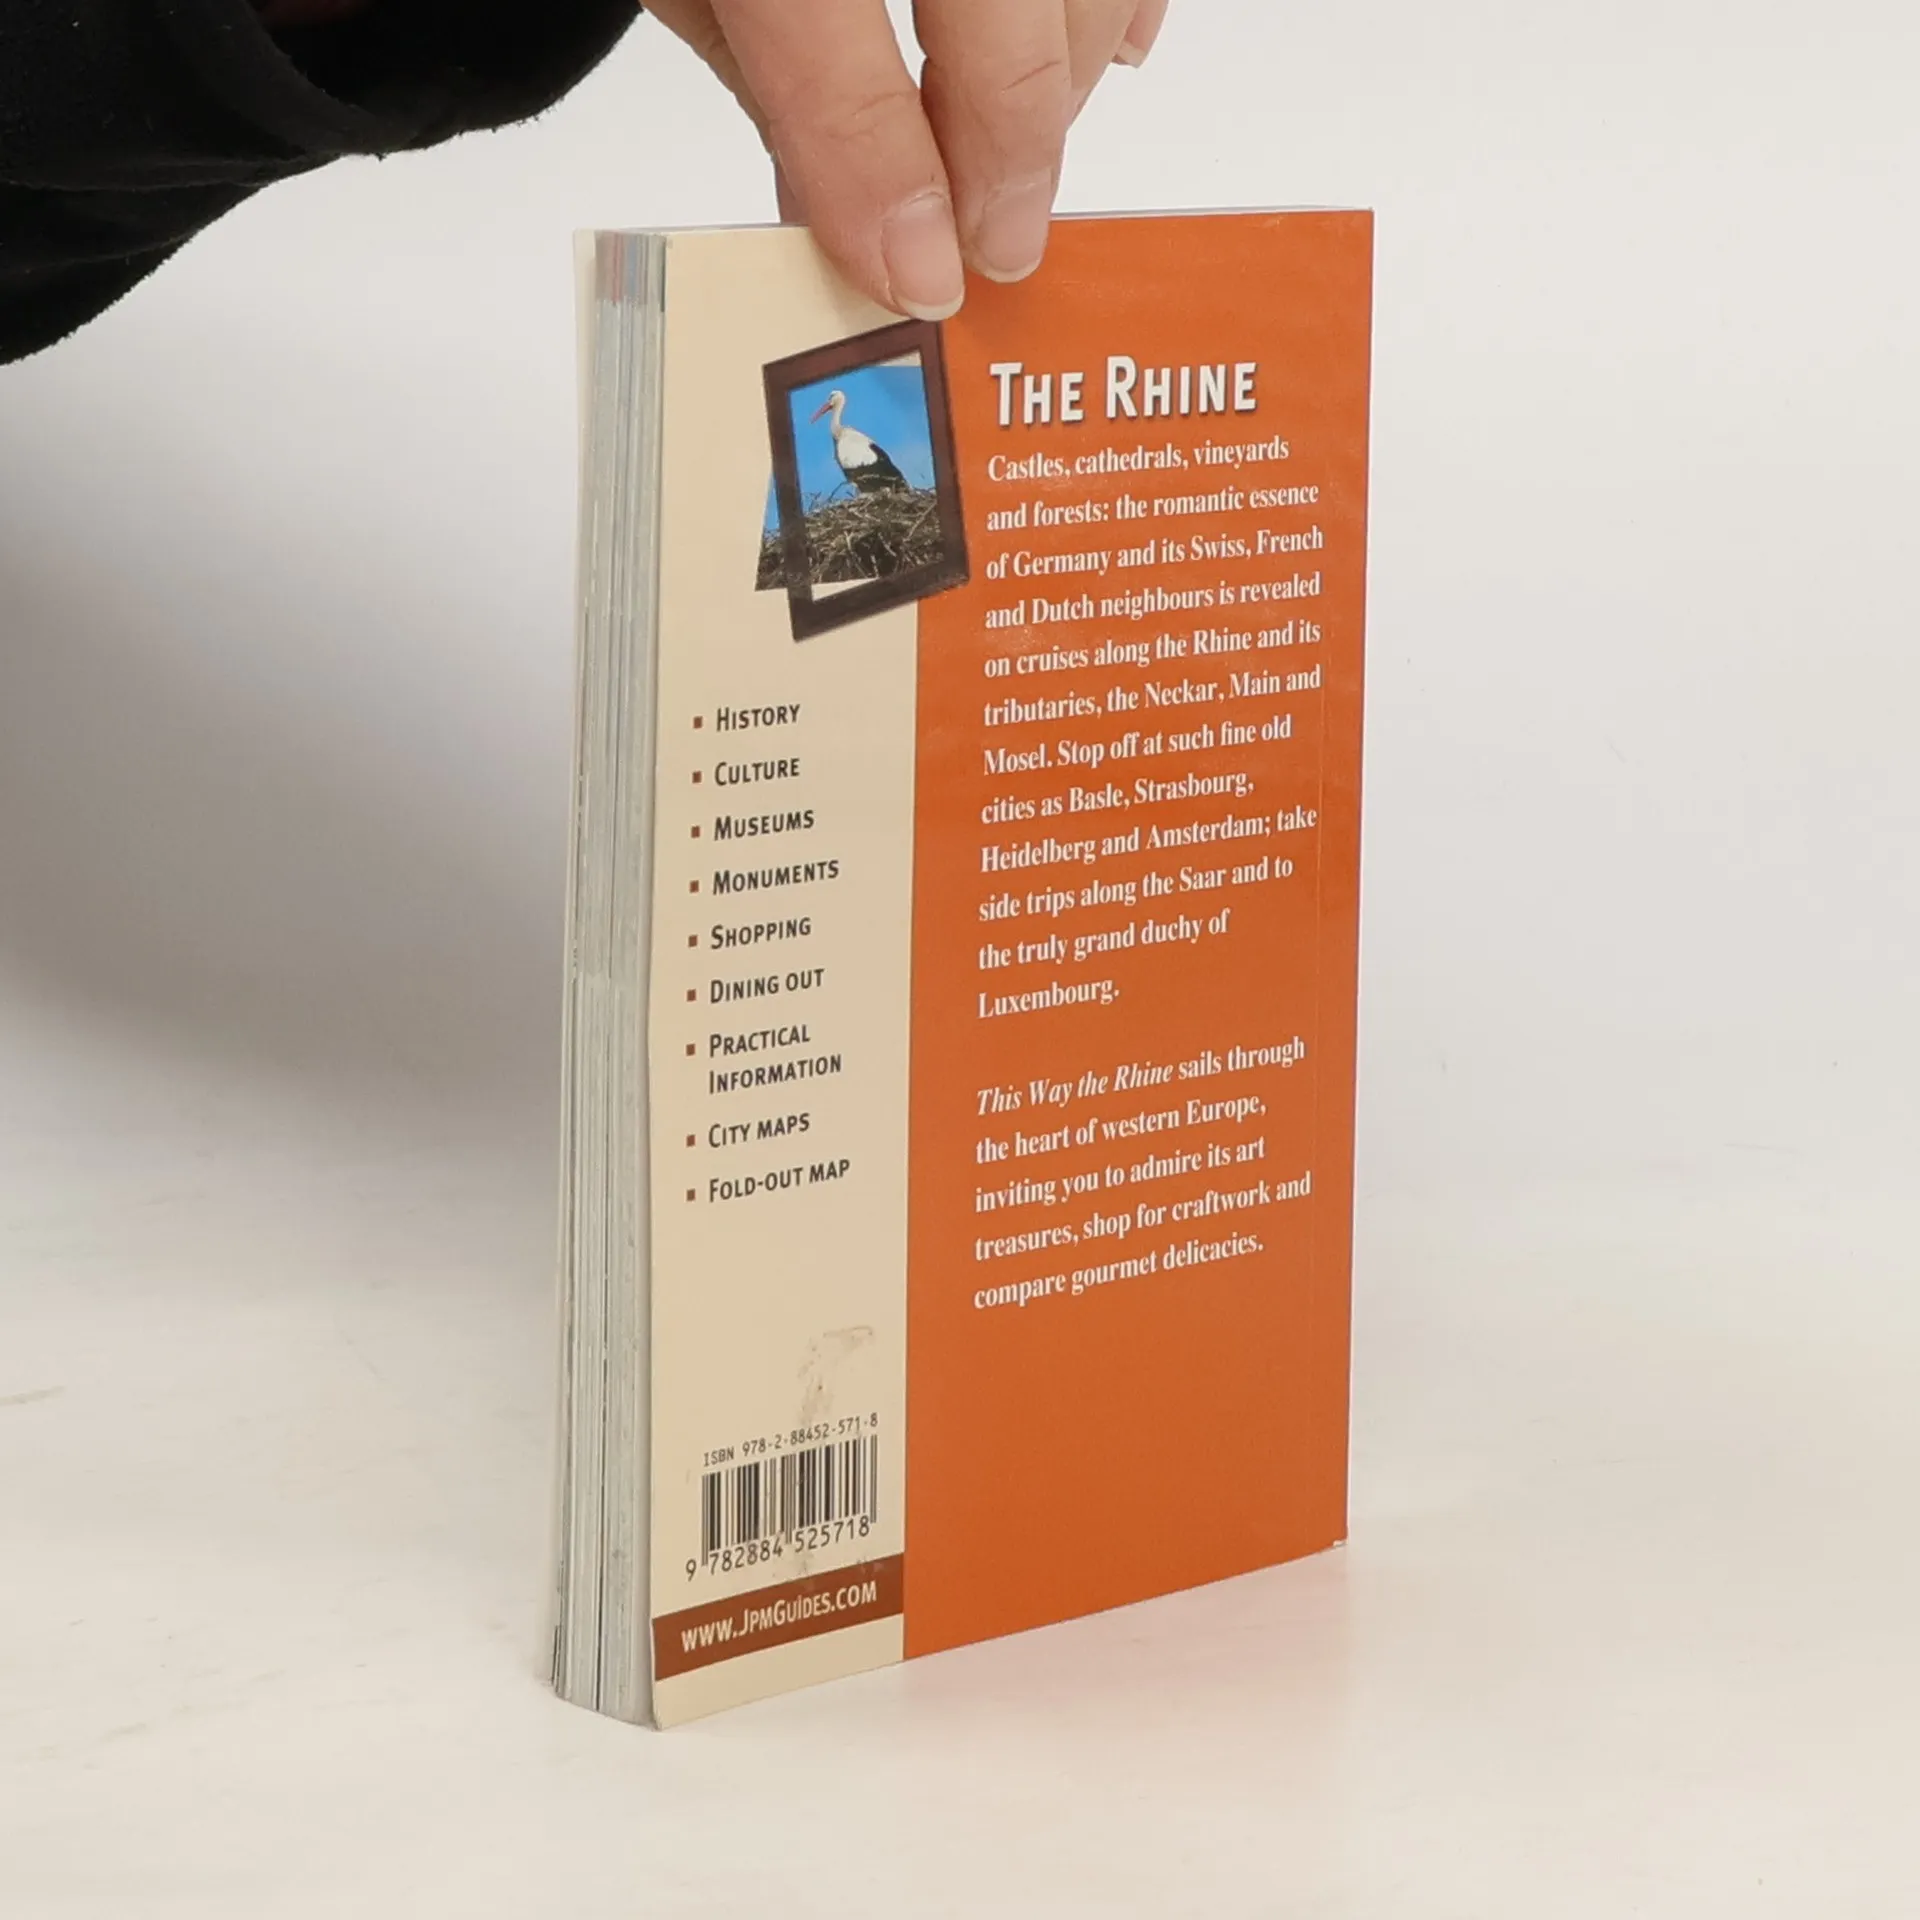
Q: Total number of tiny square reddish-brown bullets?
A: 9